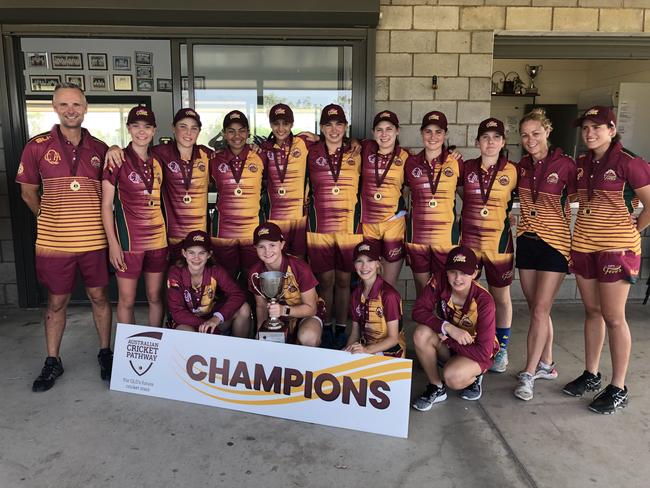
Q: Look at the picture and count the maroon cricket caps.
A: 13